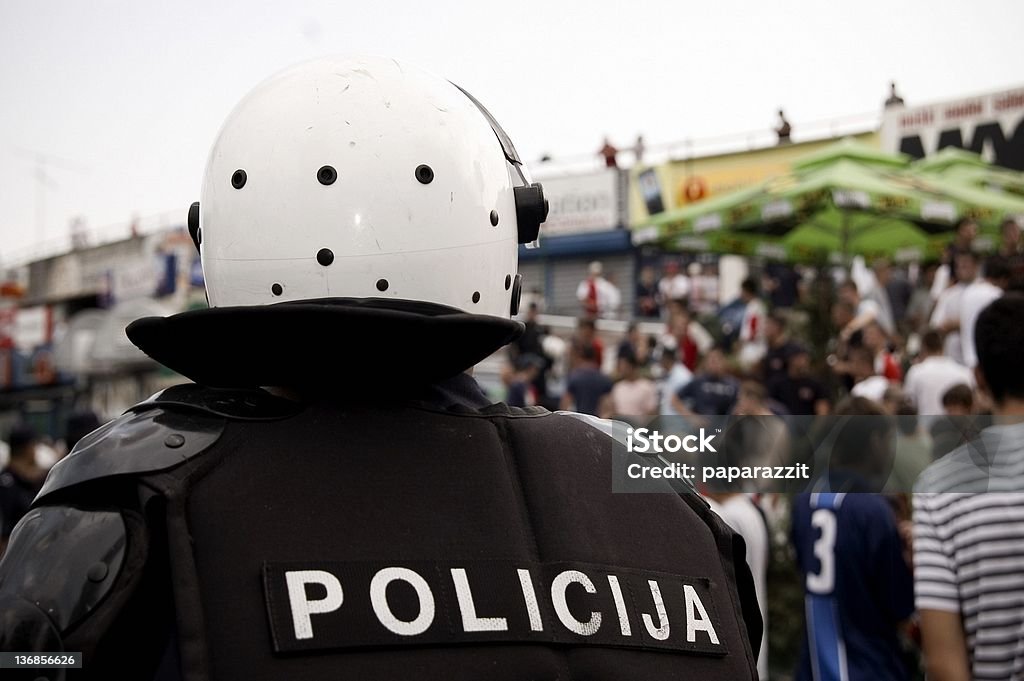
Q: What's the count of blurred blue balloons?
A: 0